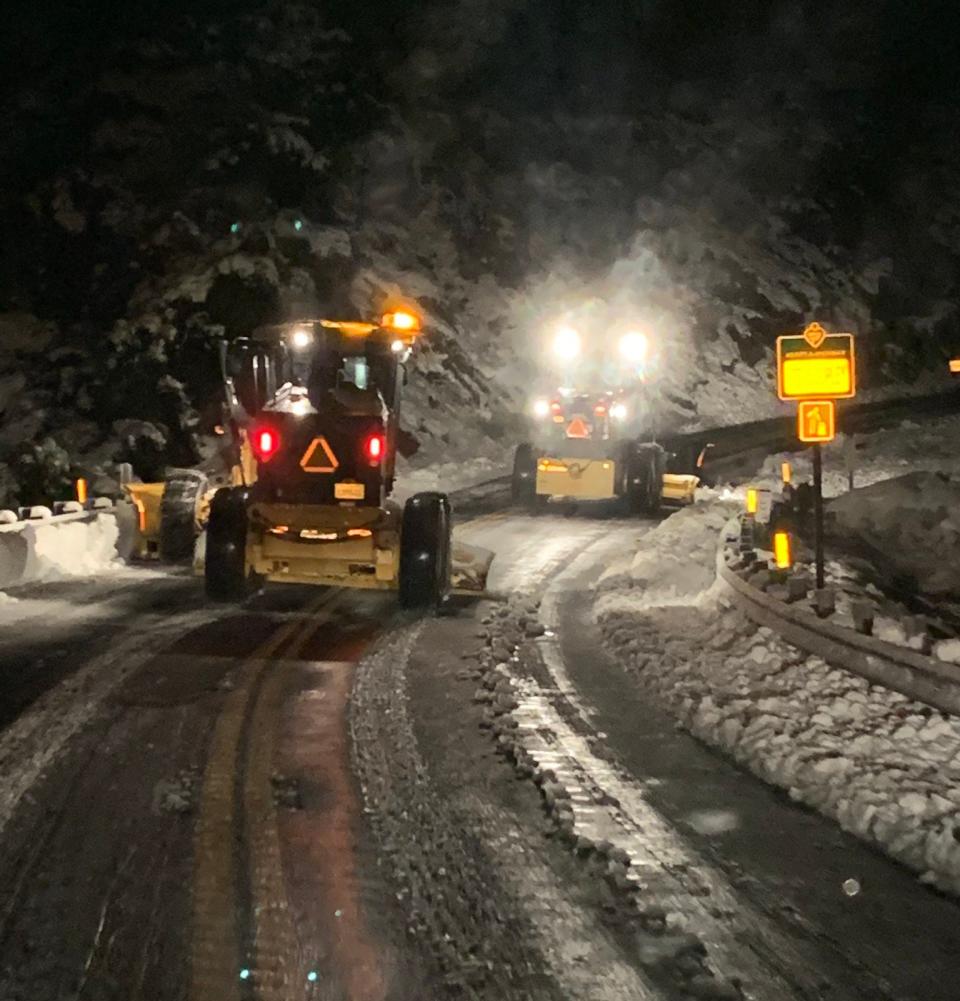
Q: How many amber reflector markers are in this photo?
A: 4